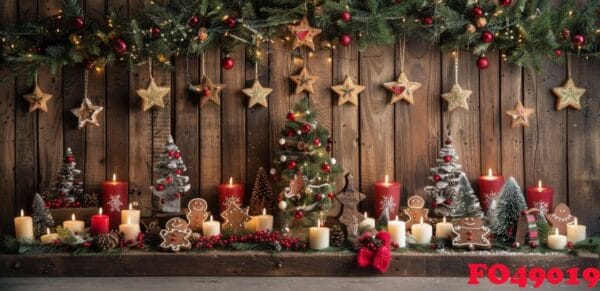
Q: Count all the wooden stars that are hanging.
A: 12